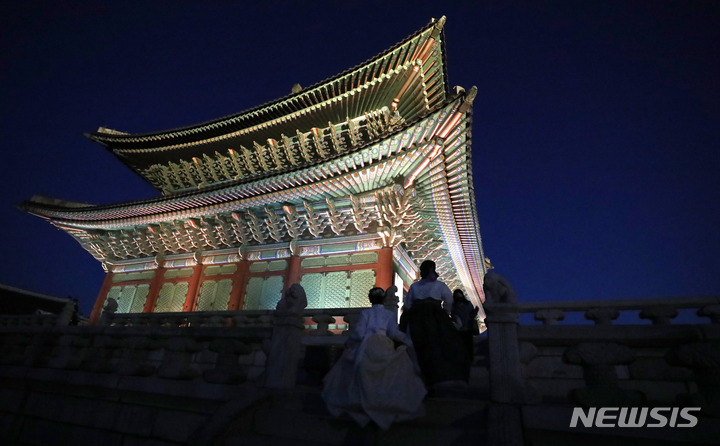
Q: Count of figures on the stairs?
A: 3